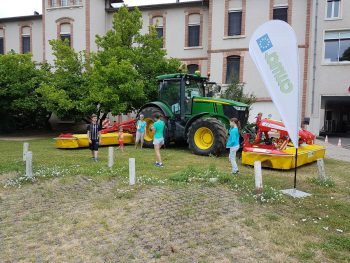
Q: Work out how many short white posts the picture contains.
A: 6